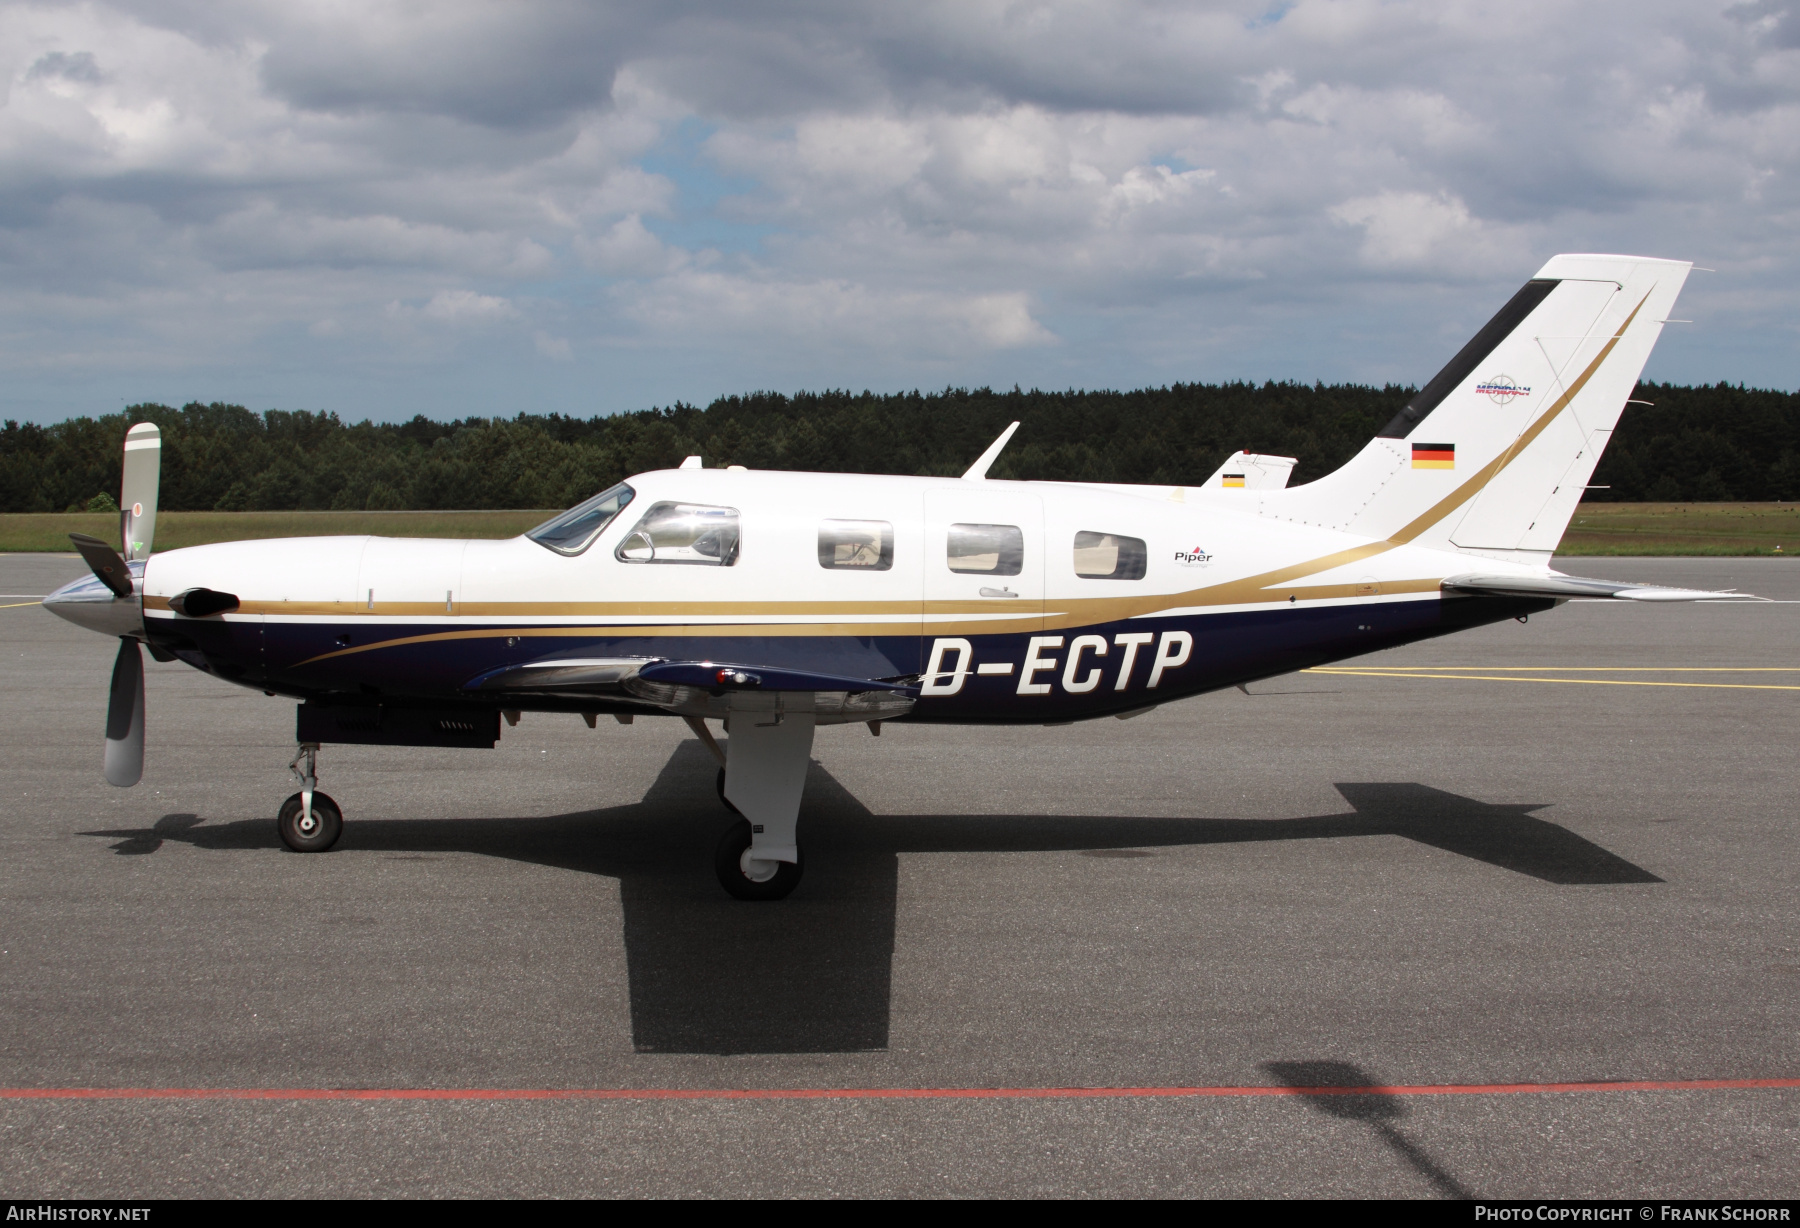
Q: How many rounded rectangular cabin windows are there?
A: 3